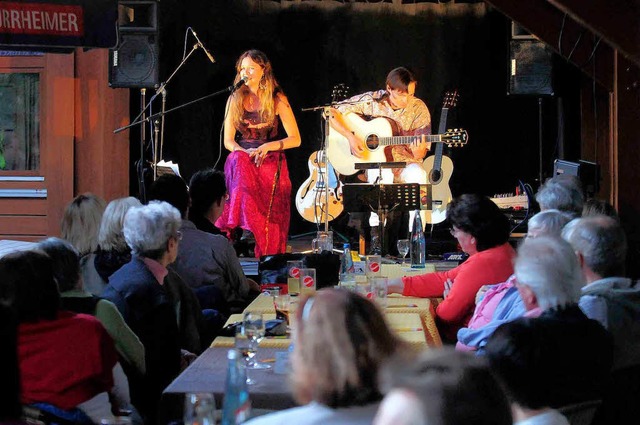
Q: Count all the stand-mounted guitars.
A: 2